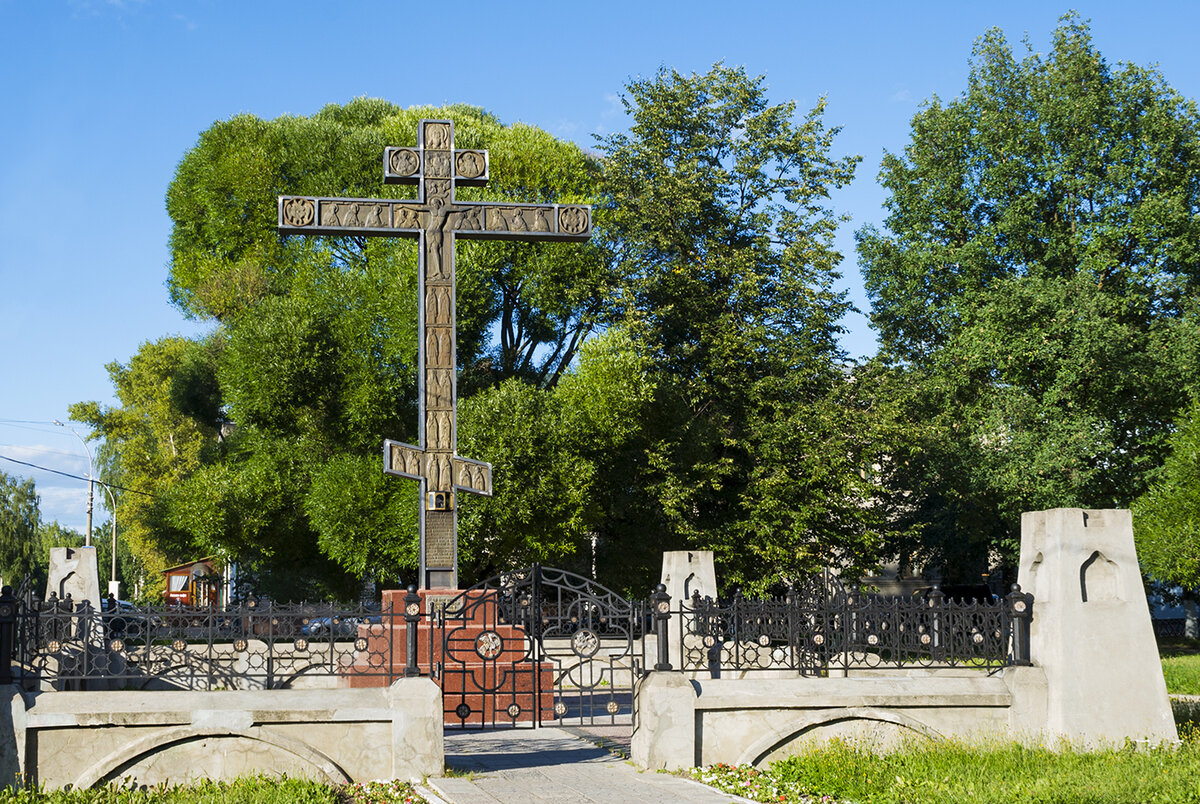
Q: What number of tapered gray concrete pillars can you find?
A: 3